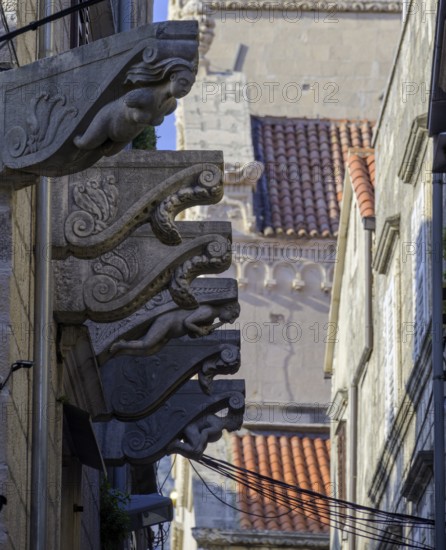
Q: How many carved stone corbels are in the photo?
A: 6